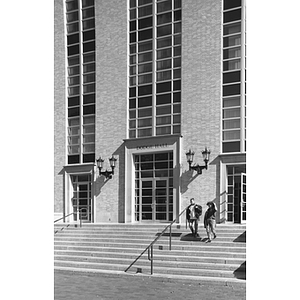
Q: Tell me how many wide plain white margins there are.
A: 2